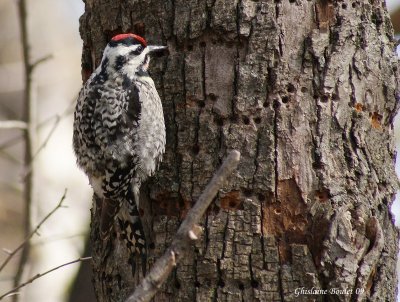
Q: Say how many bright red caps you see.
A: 1